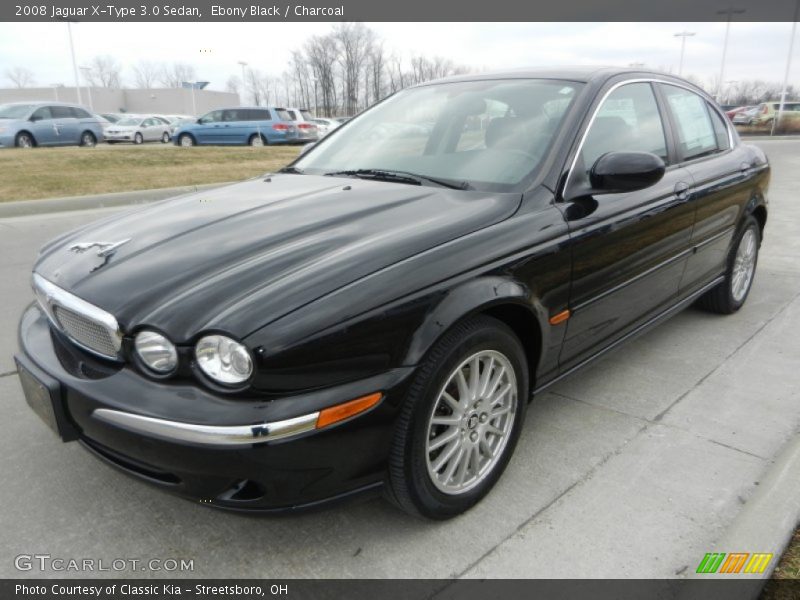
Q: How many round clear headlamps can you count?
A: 2